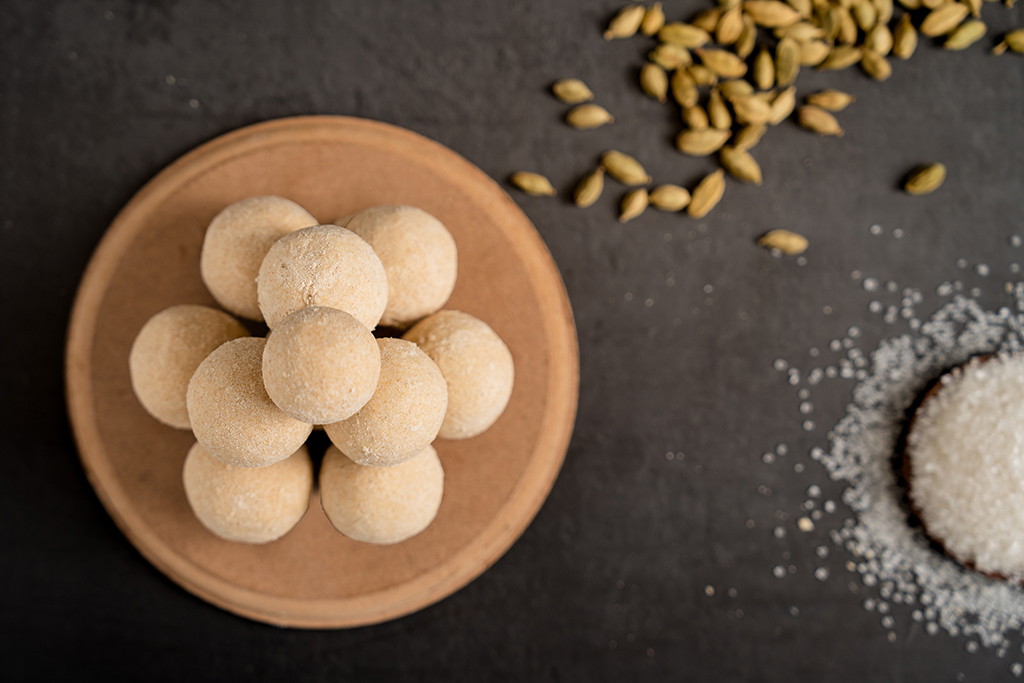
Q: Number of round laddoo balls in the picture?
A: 10